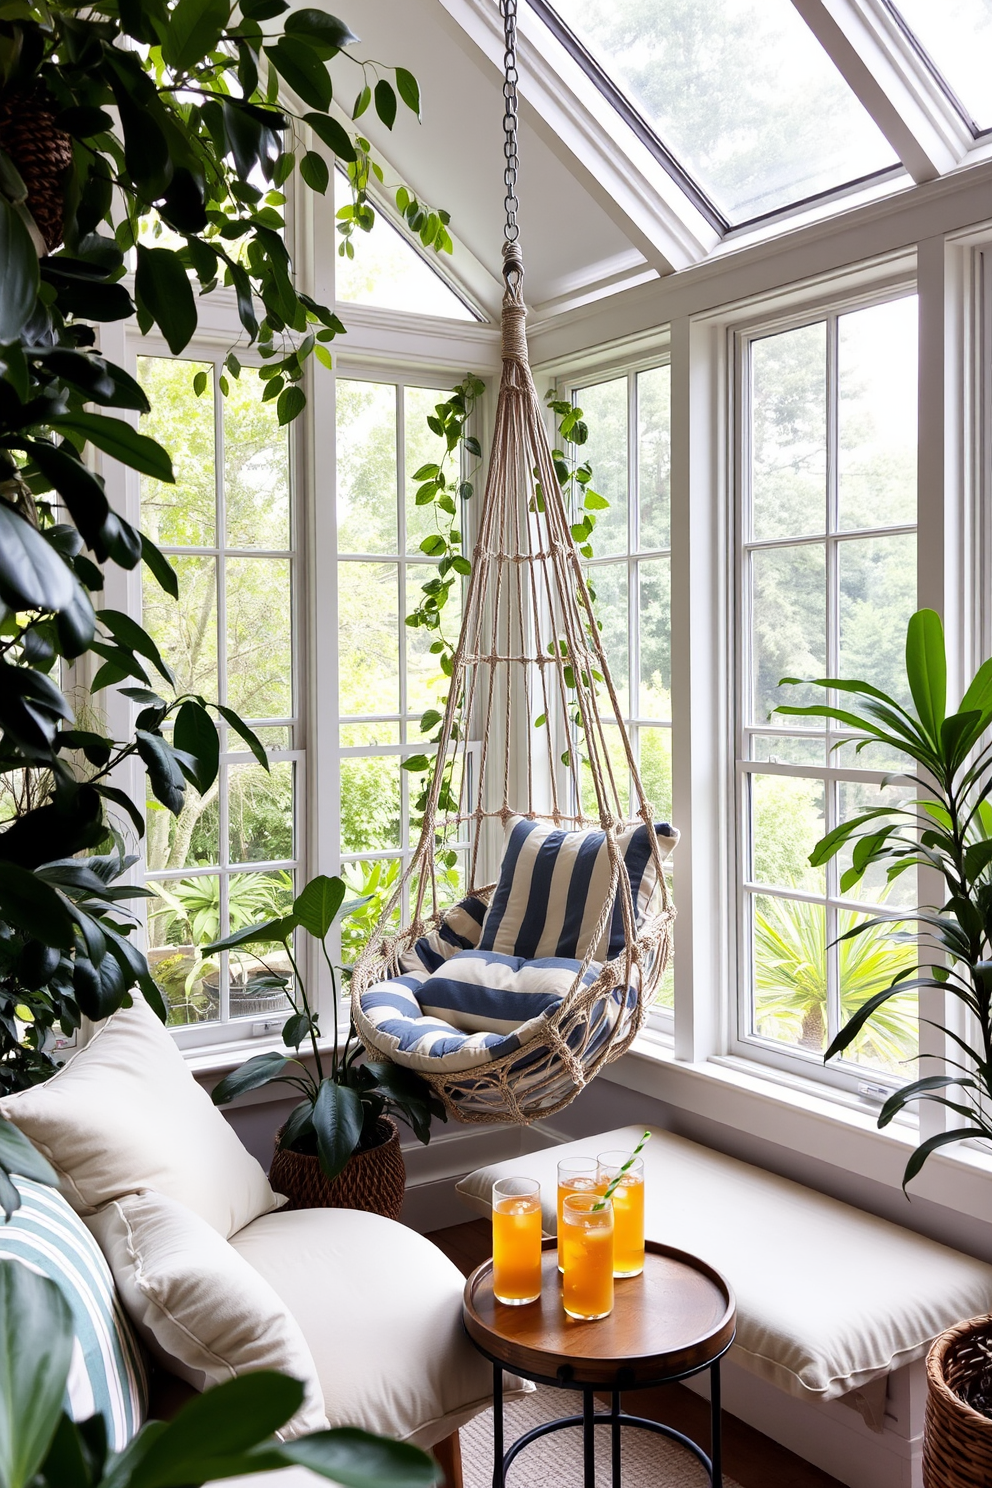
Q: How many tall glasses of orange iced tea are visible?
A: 4